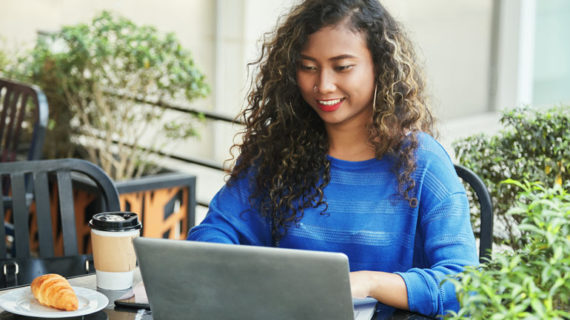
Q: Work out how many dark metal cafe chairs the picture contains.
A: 3